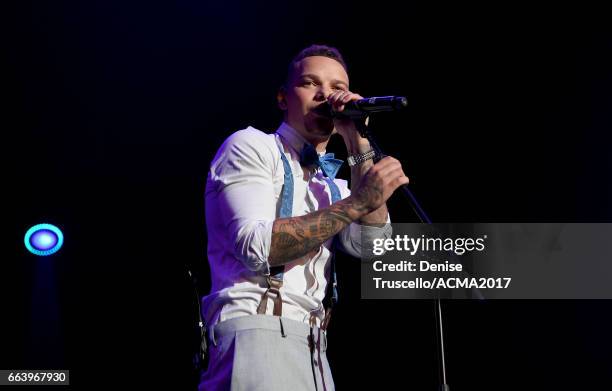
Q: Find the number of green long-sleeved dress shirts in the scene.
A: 0